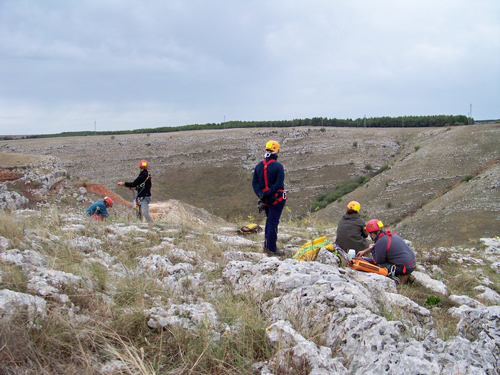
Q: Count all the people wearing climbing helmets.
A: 5